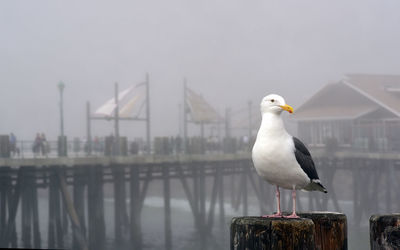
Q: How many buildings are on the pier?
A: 1